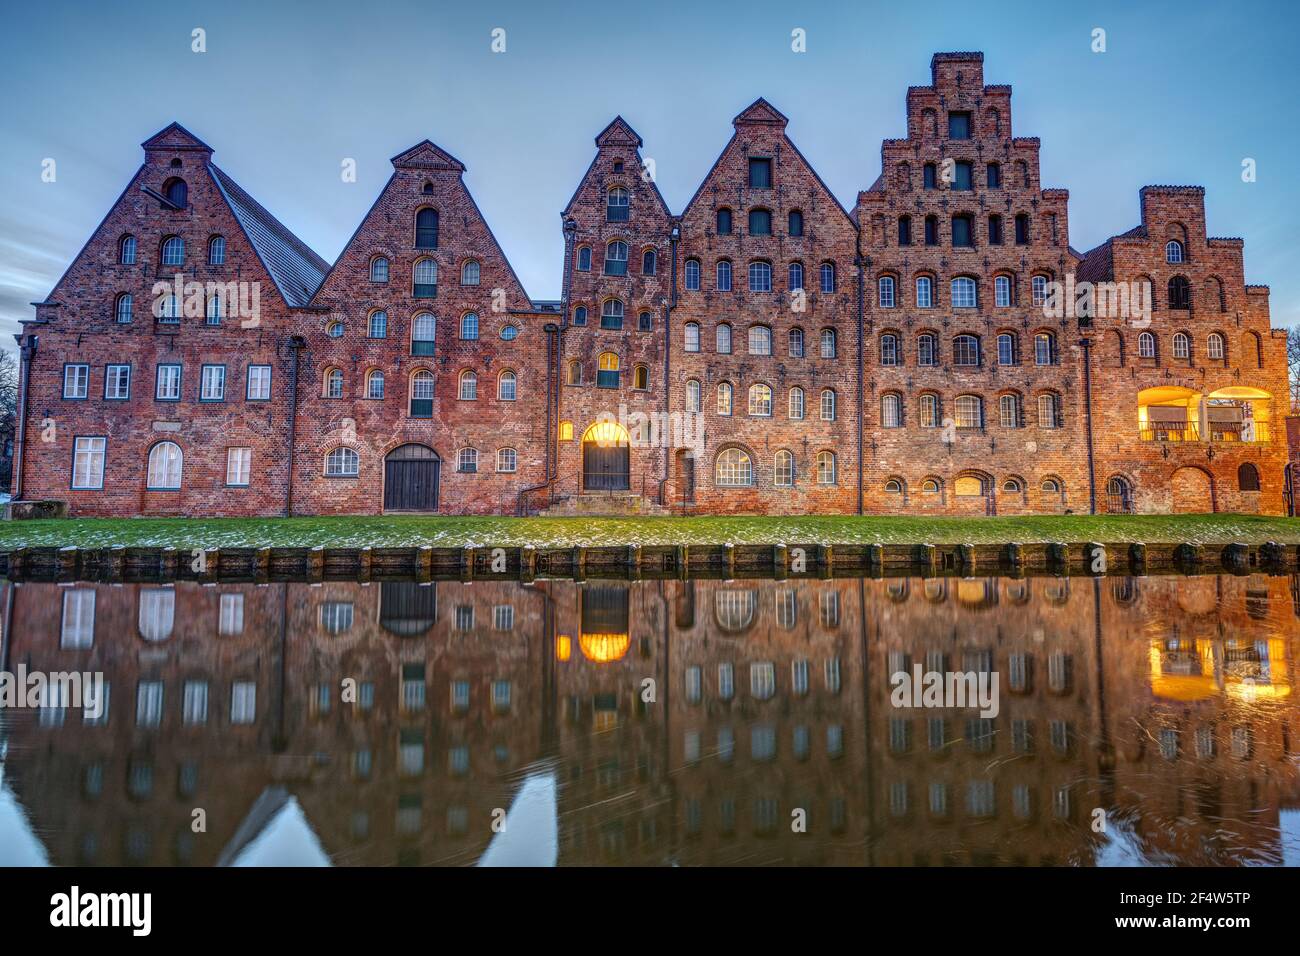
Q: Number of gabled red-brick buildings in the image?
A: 6